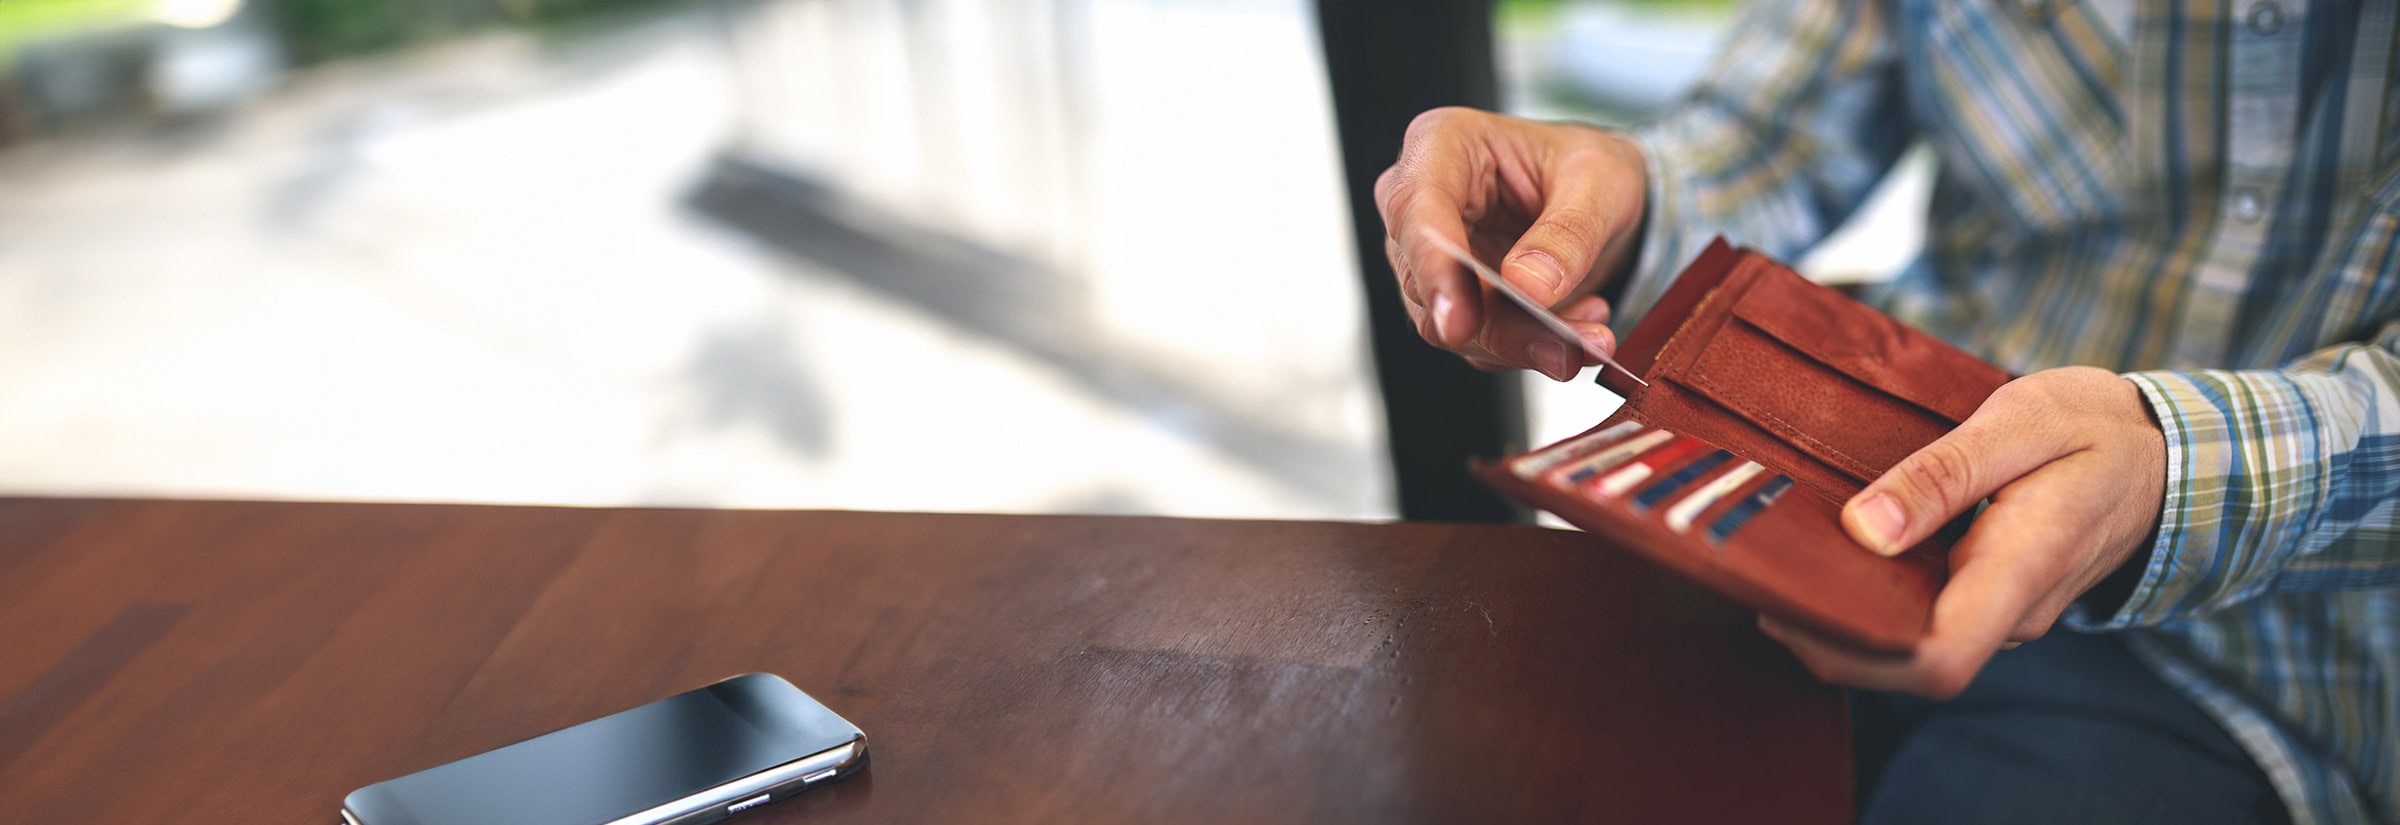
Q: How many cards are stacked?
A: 6